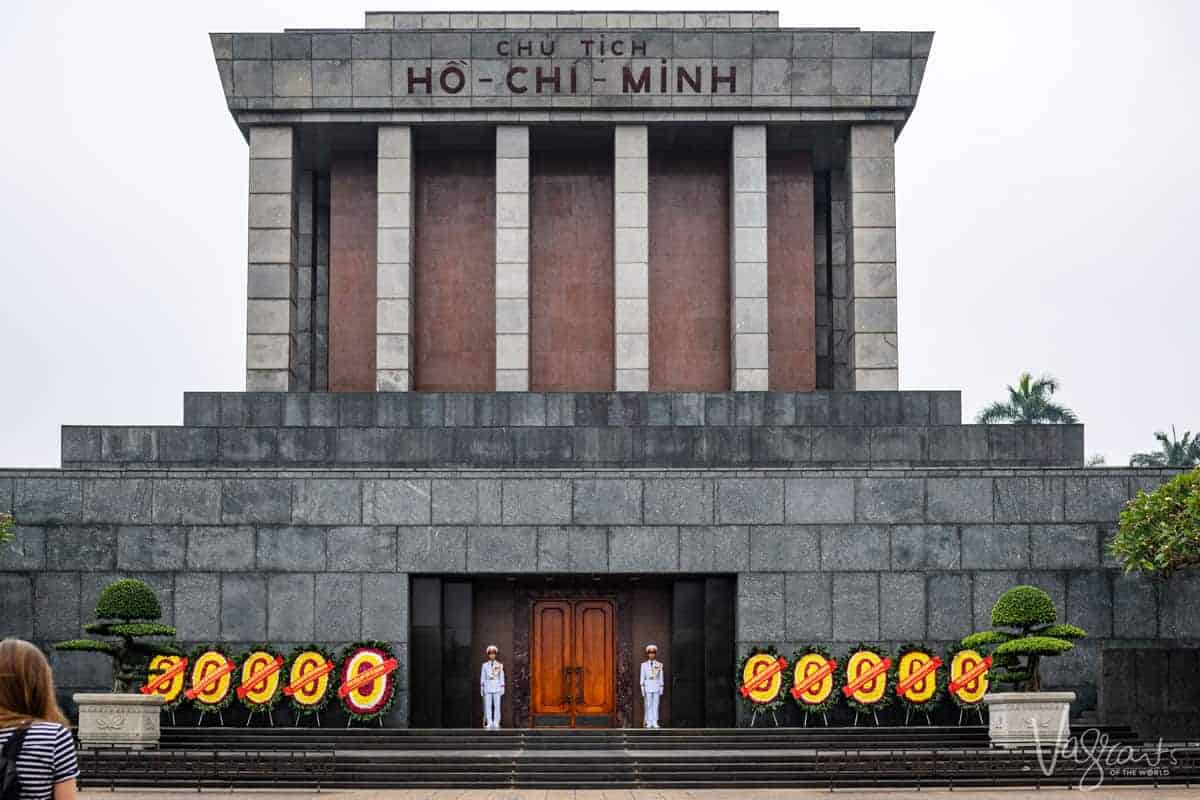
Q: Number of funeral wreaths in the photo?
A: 10